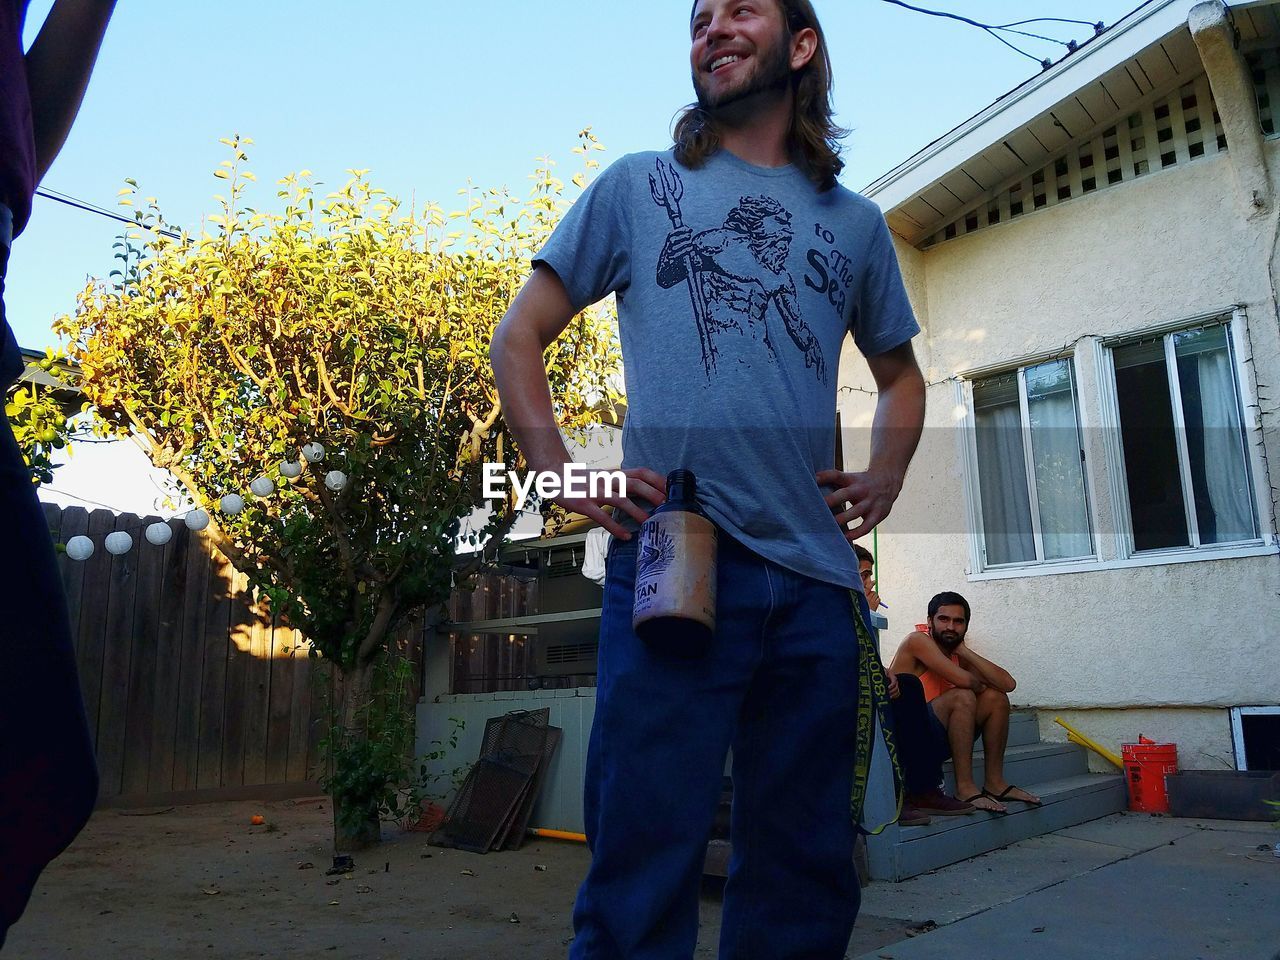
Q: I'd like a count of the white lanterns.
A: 9